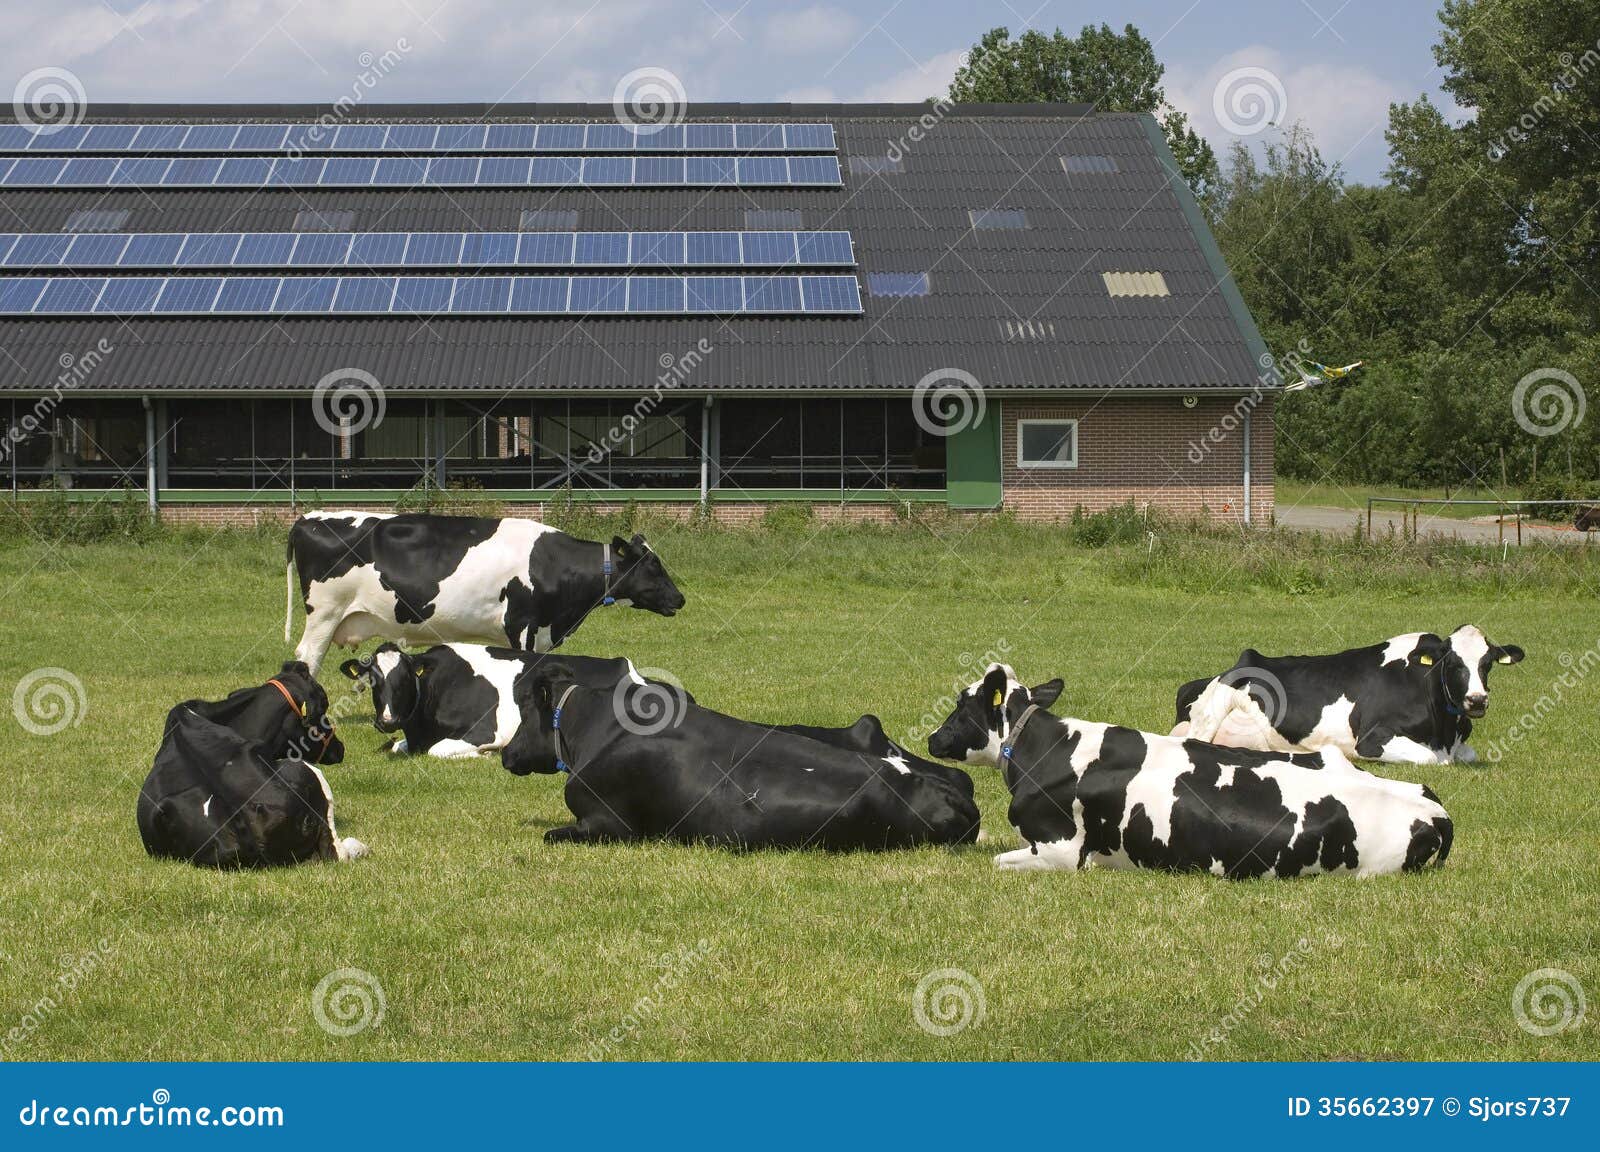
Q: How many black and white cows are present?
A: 6